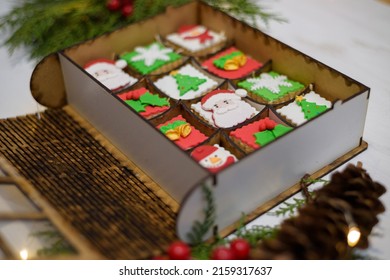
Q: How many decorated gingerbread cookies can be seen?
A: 12